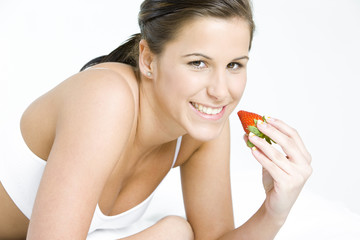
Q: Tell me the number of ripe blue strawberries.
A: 0